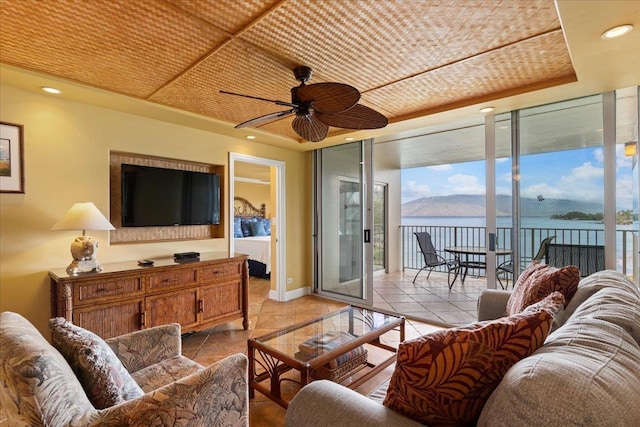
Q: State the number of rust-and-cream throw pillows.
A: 2